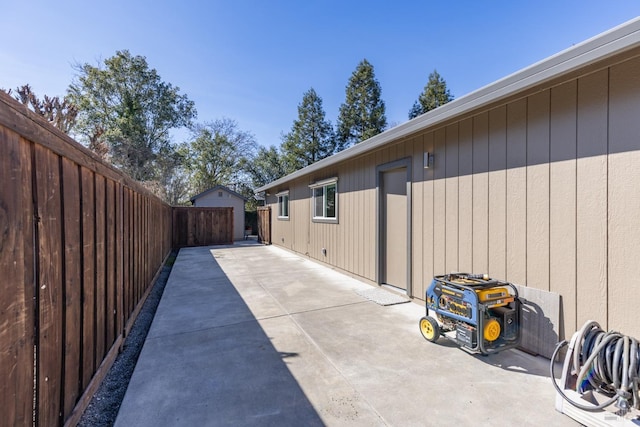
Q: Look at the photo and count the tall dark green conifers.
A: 3